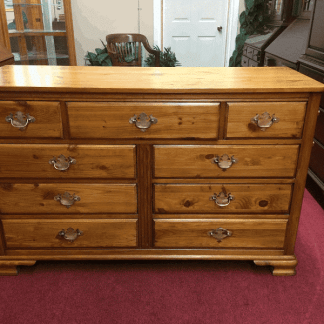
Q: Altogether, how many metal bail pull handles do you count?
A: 9